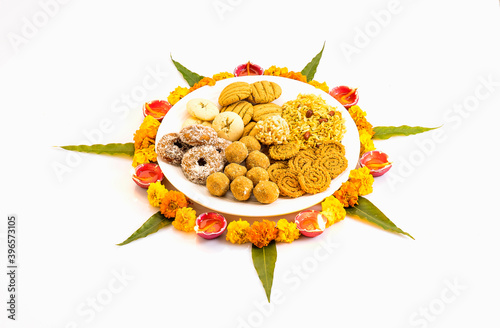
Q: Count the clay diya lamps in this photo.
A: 7